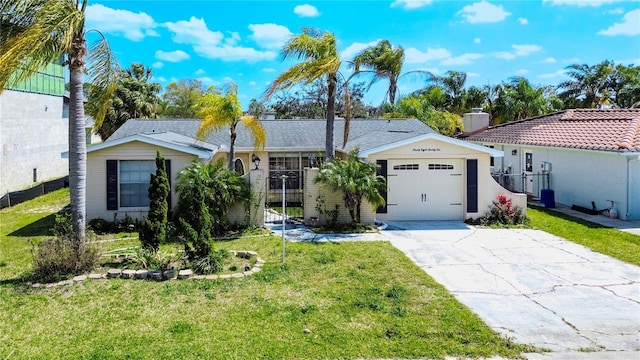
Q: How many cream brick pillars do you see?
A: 2